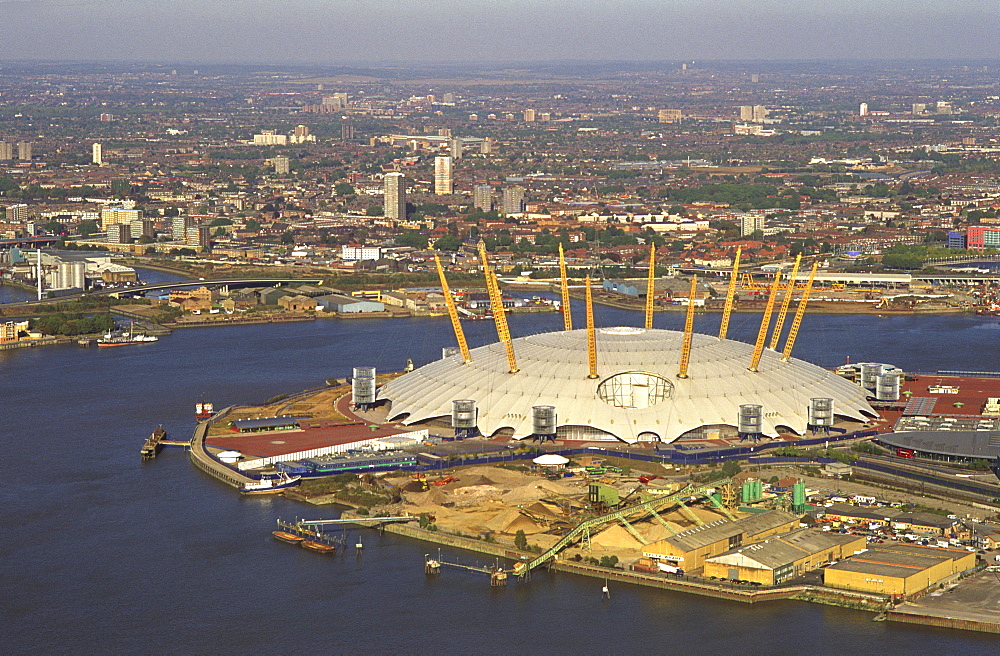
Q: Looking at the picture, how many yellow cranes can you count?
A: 11